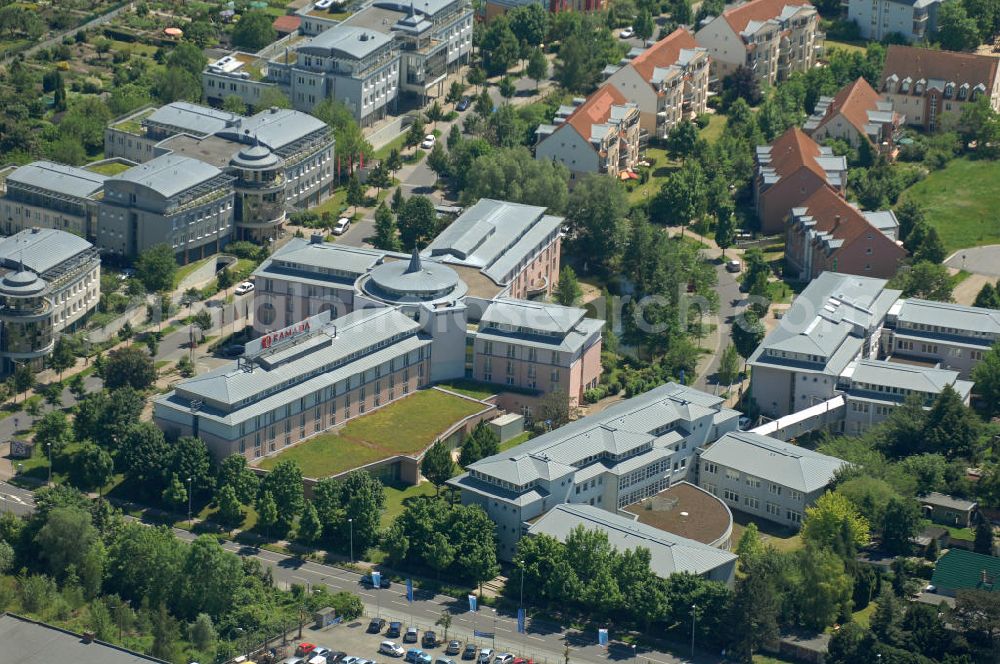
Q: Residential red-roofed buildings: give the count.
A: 7